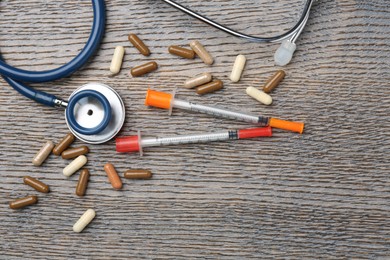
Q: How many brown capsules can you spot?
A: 11